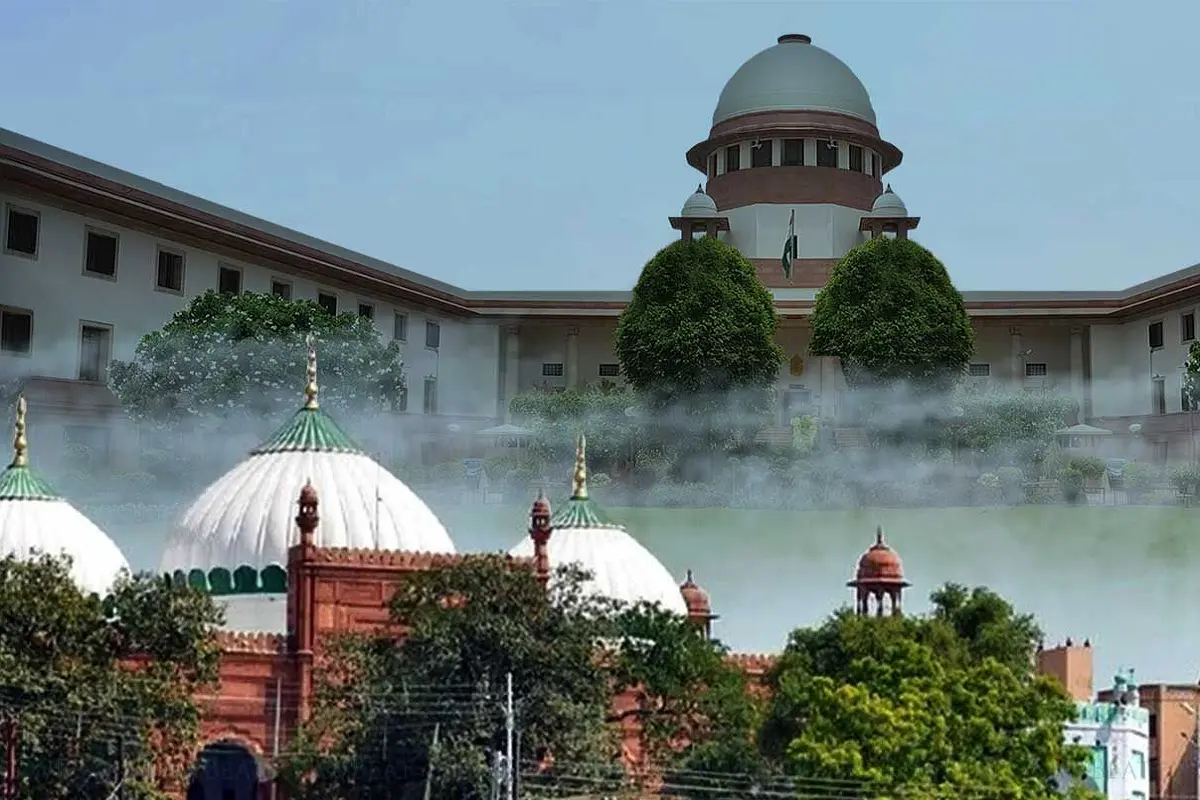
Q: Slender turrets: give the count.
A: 2